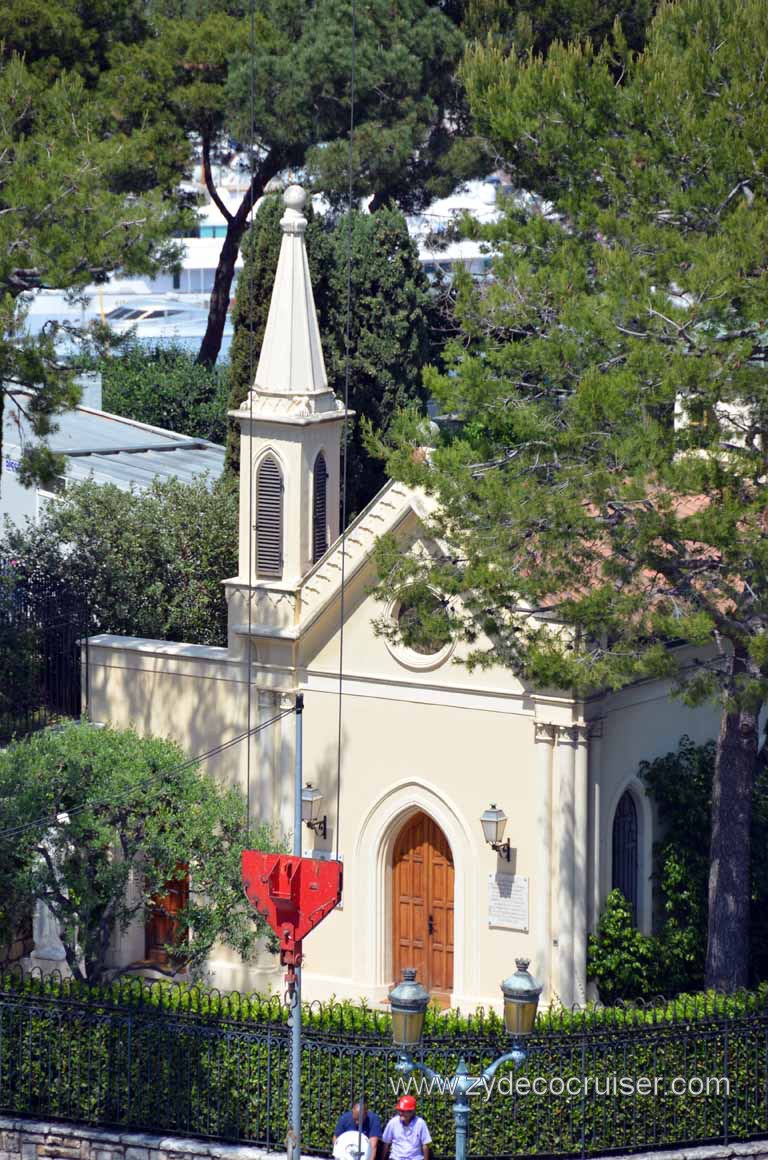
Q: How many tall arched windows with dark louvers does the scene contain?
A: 2